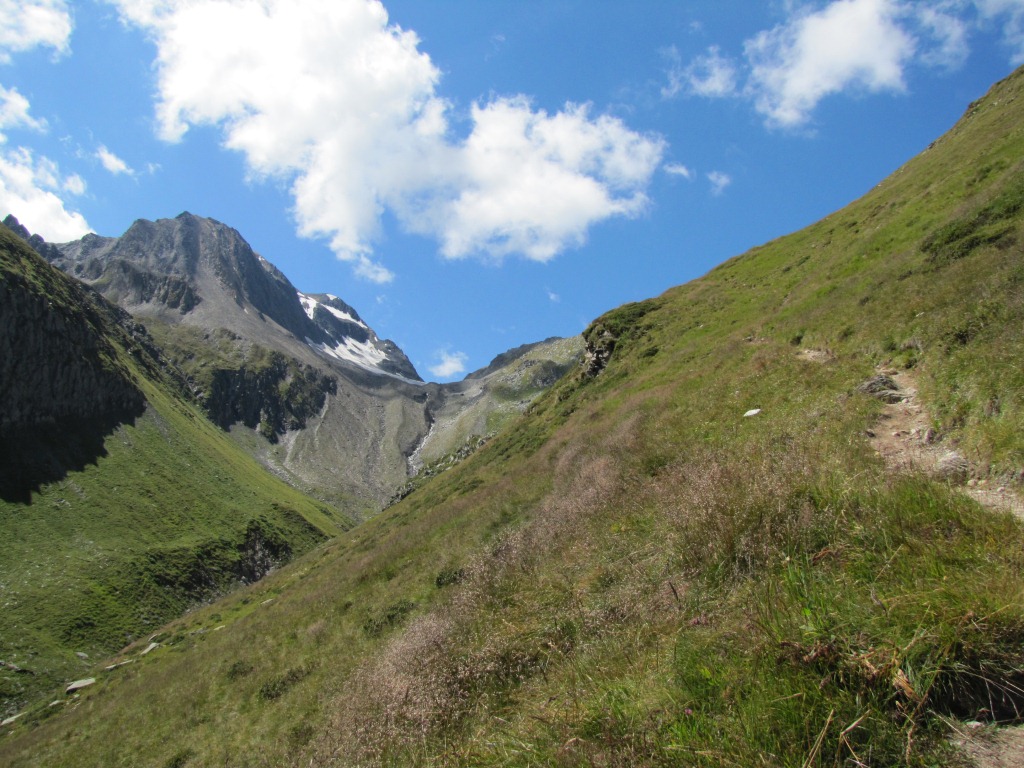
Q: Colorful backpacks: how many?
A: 0